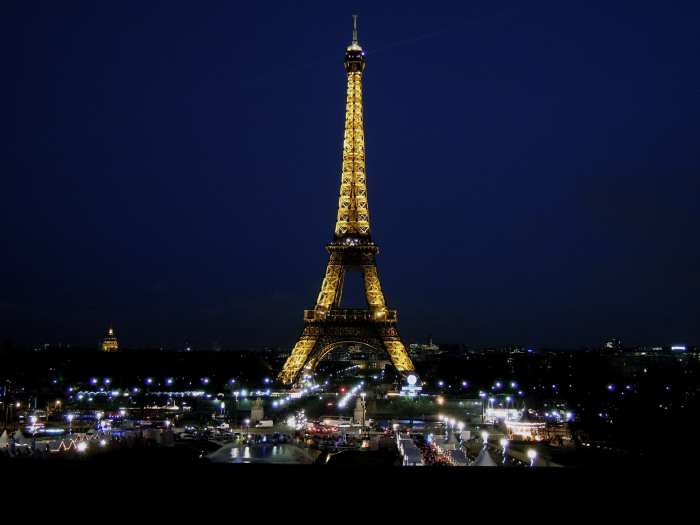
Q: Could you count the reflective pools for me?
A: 1